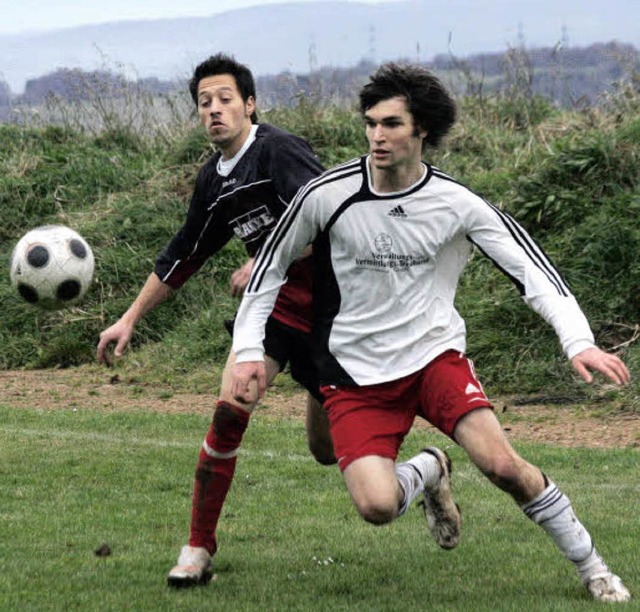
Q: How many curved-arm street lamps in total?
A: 0